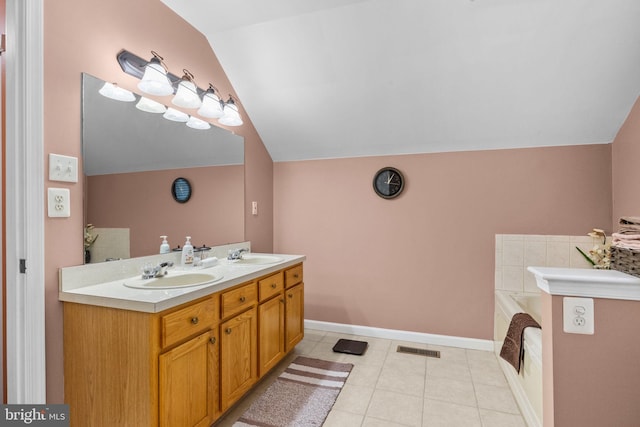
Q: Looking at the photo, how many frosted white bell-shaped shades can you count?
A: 4